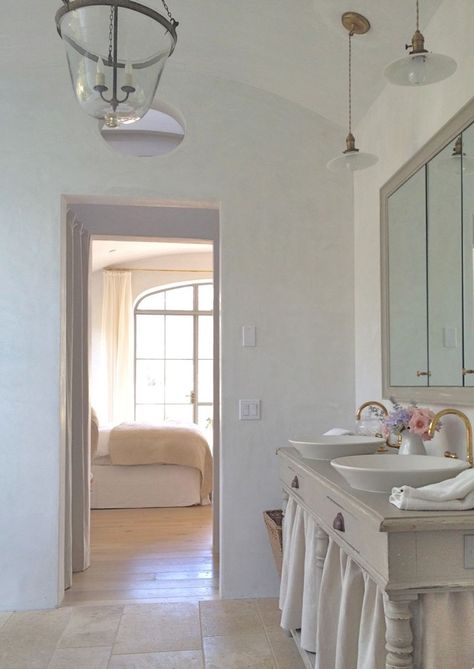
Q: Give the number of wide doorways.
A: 1